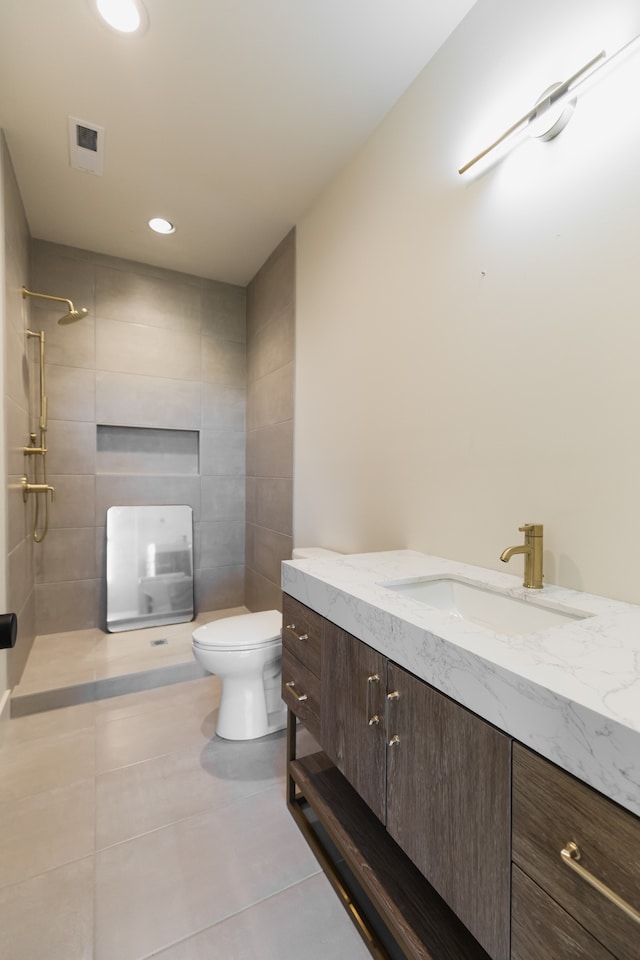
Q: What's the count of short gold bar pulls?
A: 4